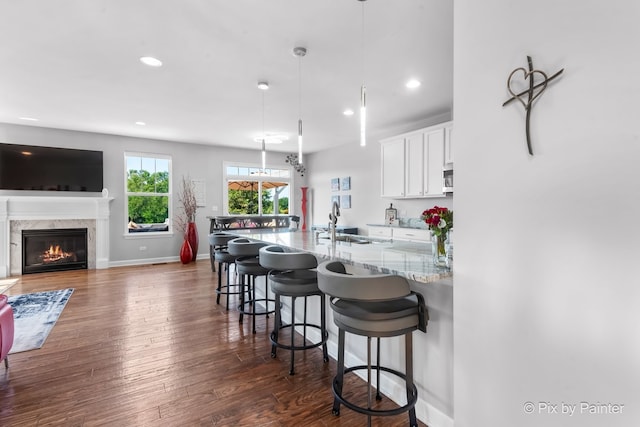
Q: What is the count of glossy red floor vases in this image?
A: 2